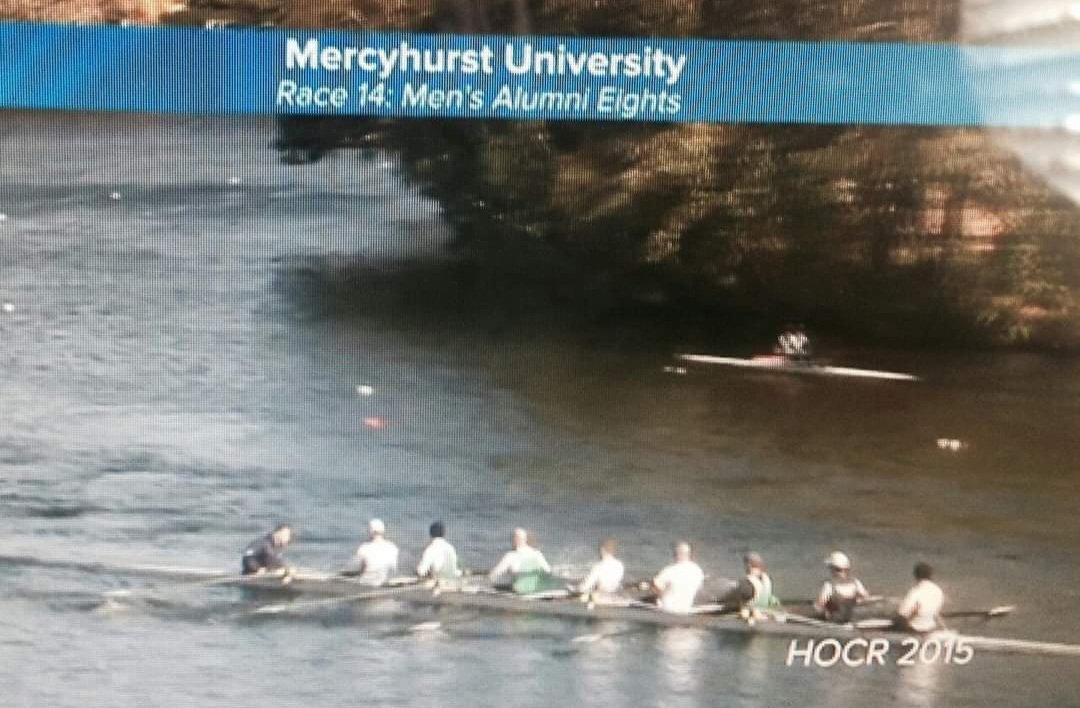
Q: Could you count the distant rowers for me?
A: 1